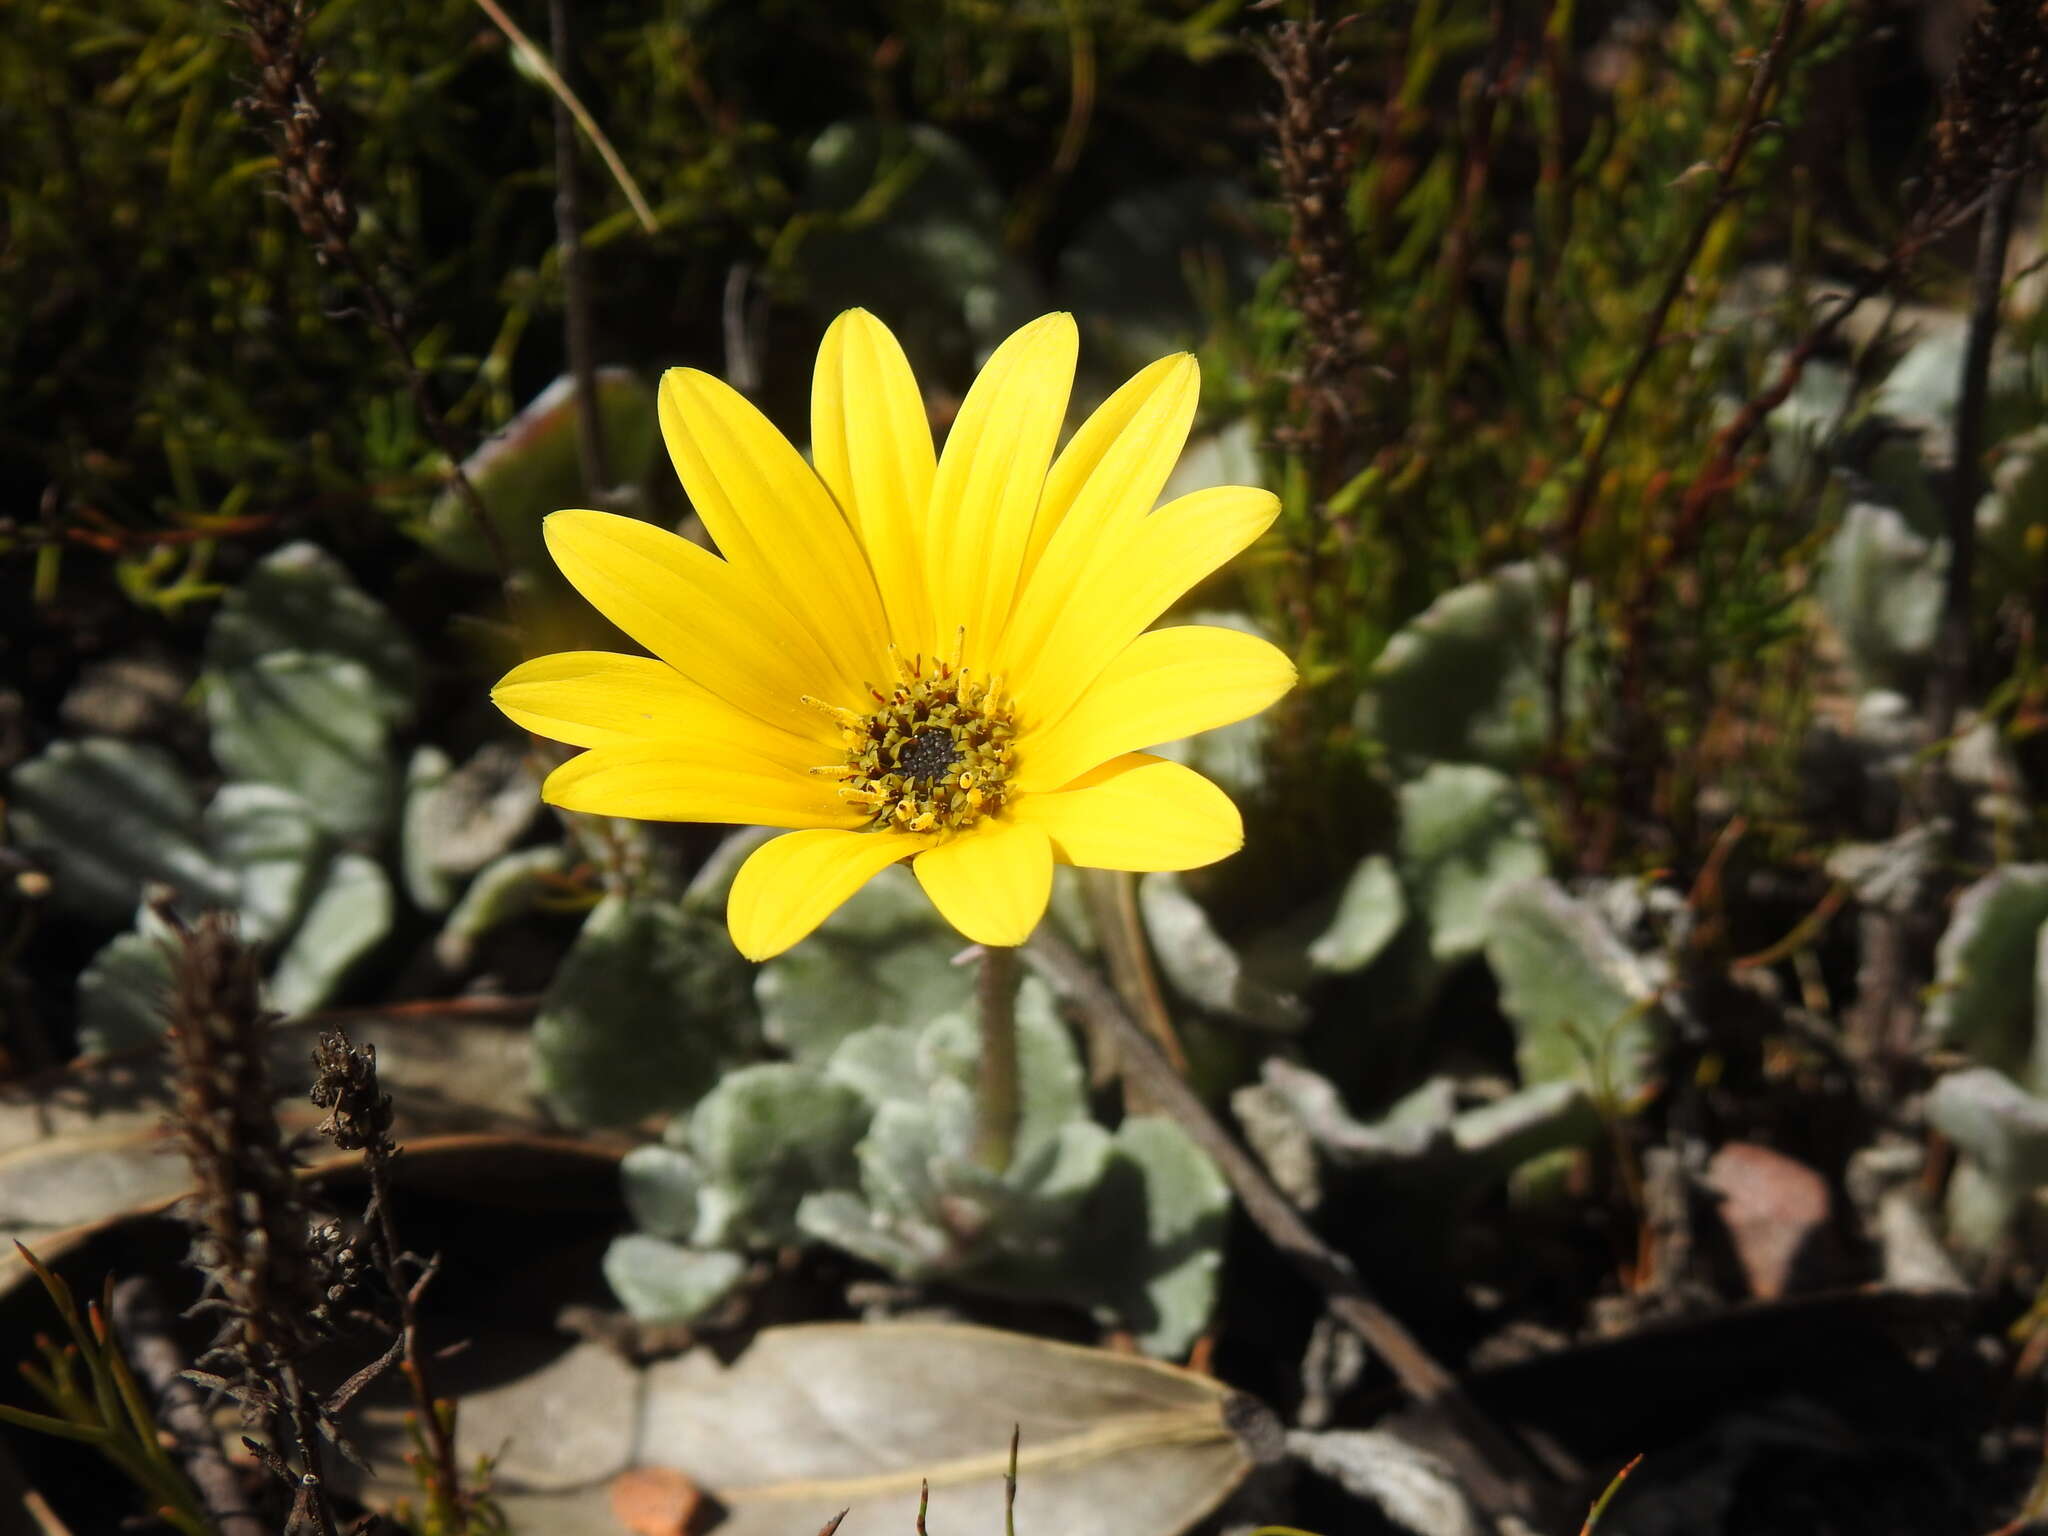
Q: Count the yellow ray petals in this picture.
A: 12